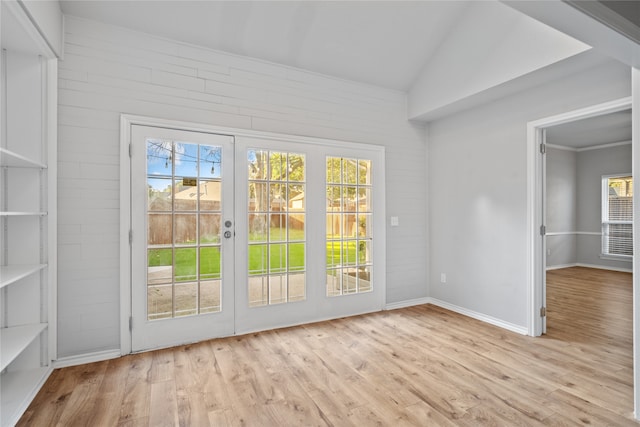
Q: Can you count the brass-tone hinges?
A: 0